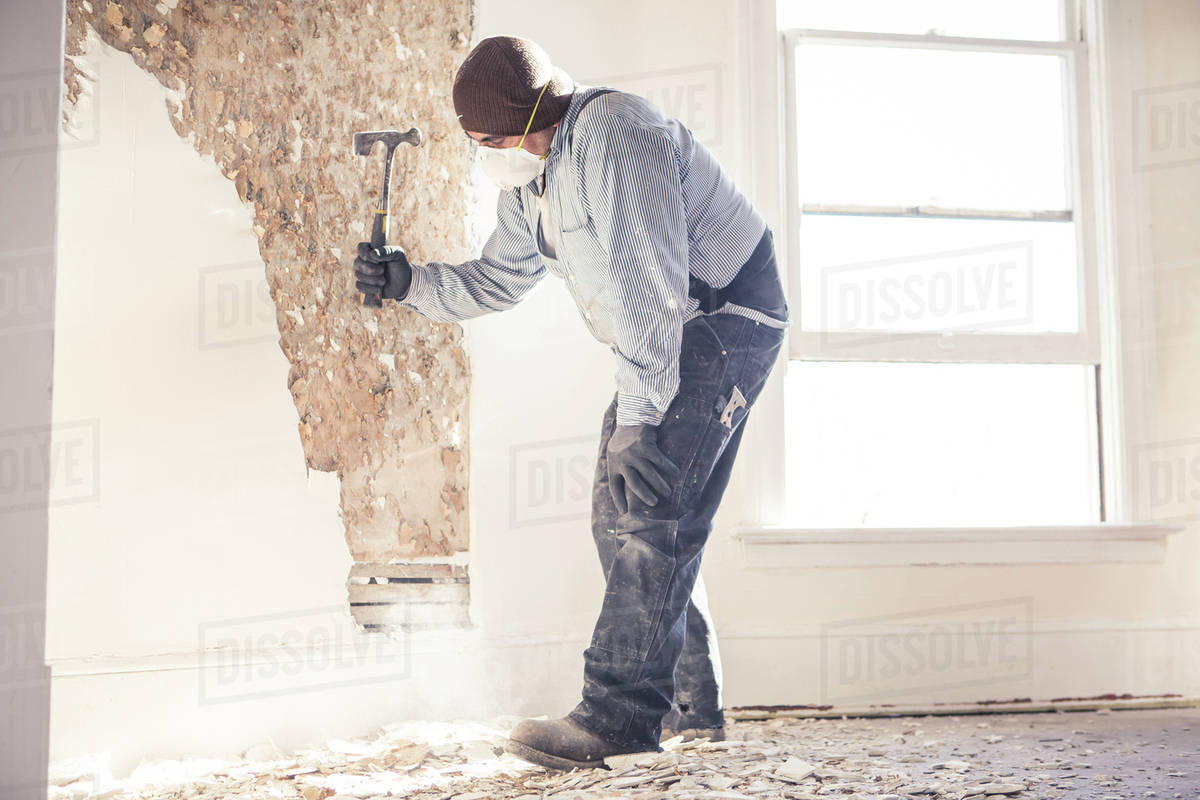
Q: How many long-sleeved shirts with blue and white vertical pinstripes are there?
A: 1